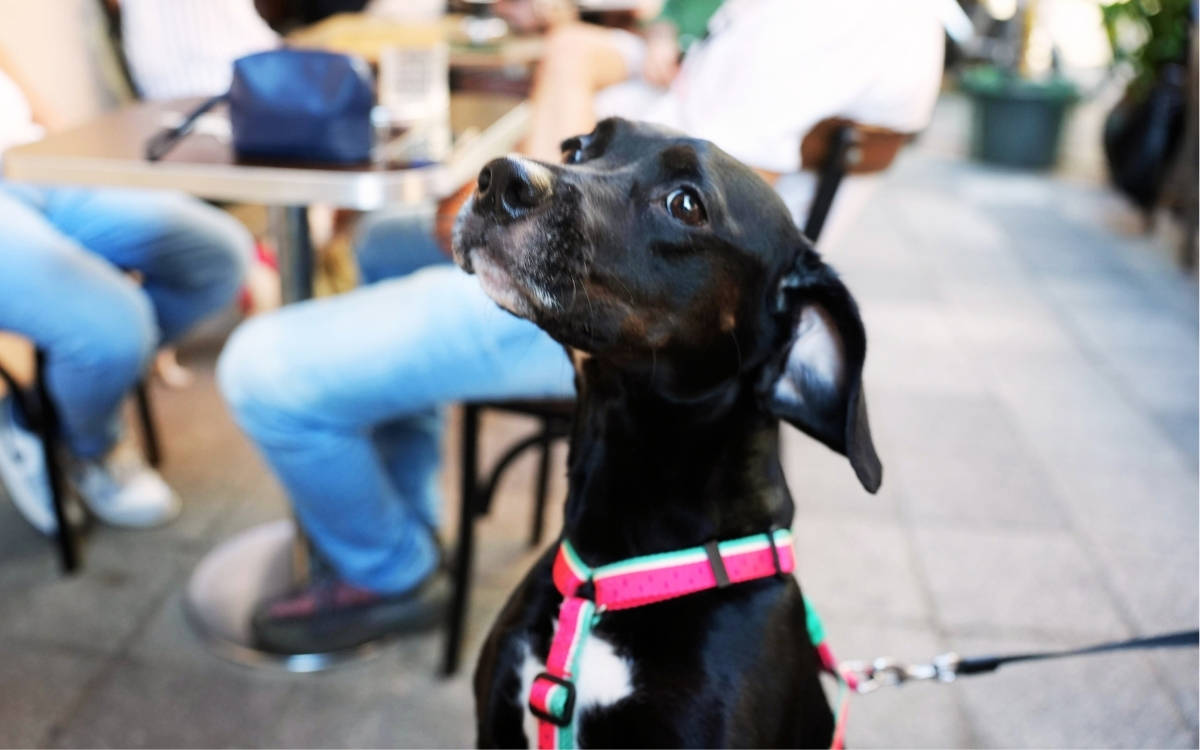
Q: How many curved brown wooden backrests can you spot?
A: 1